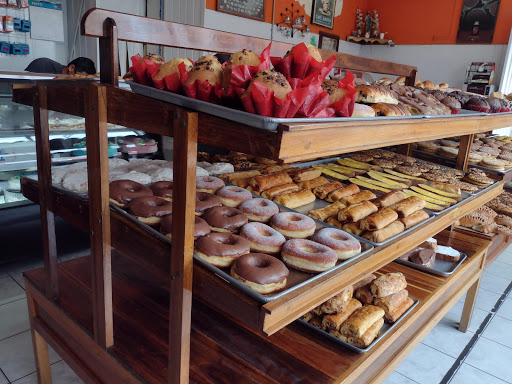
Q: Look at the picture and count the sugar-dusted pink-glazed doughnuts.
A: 7